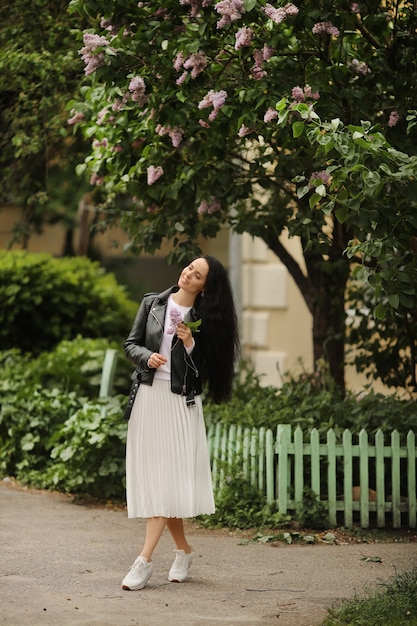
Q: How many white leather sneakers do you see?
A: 2